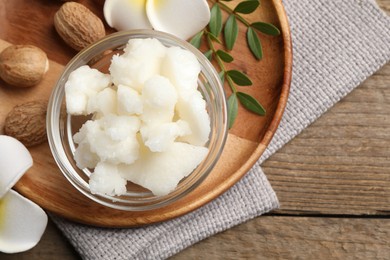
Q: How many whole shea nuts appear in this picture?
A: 3